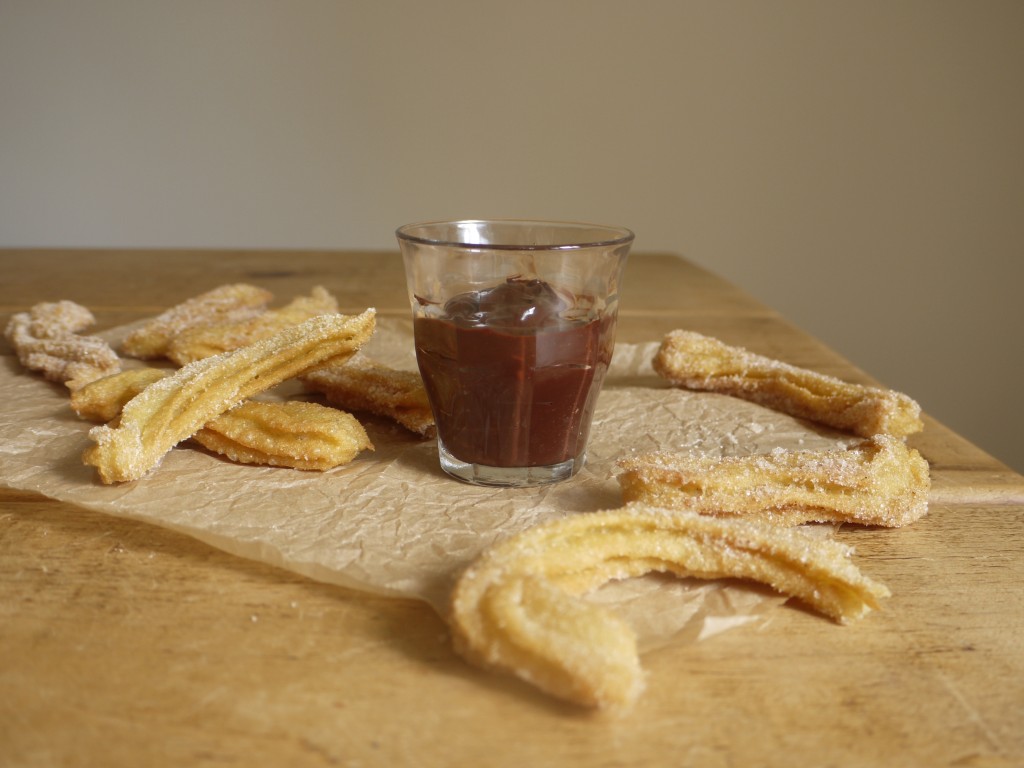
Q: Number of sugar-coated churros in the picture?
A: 9